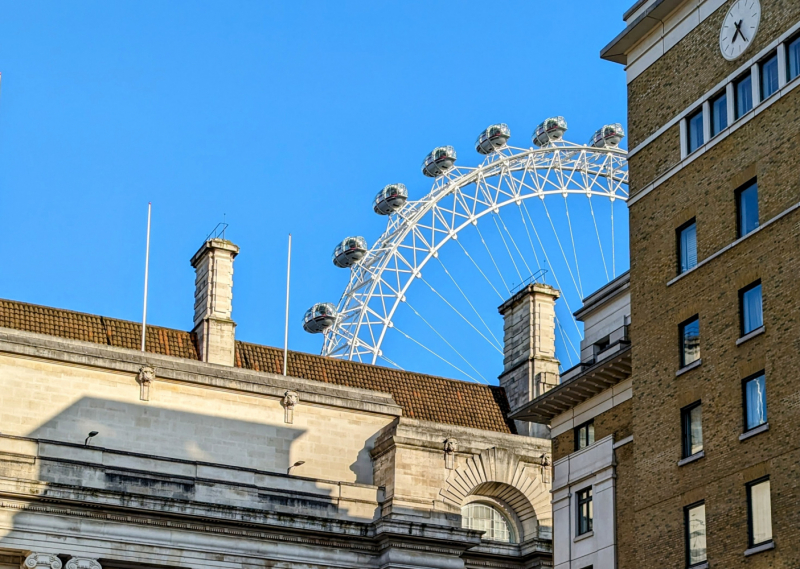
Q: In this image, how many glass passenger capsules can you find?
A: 7